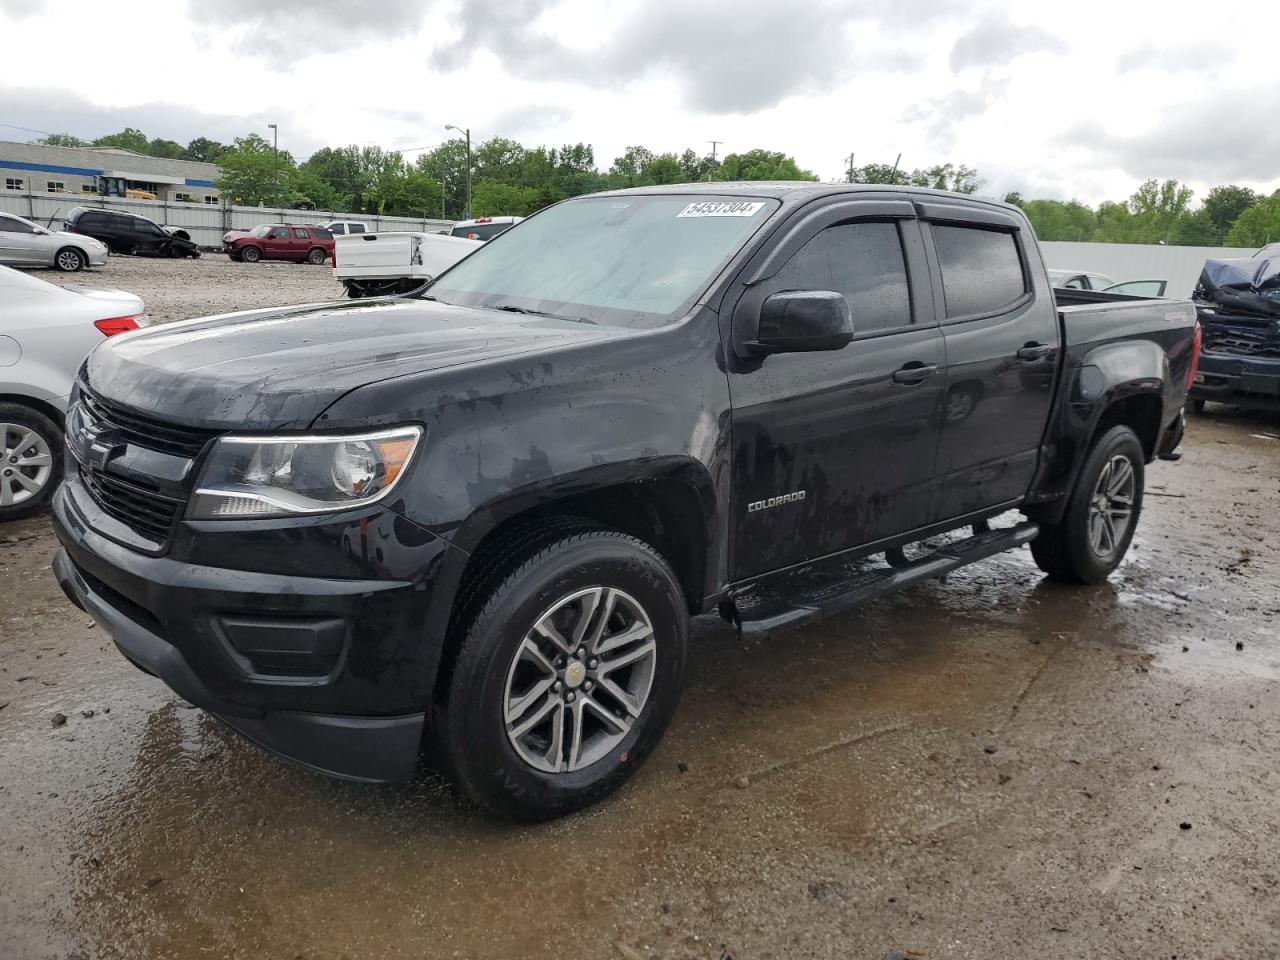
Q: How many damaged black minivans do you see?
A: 1